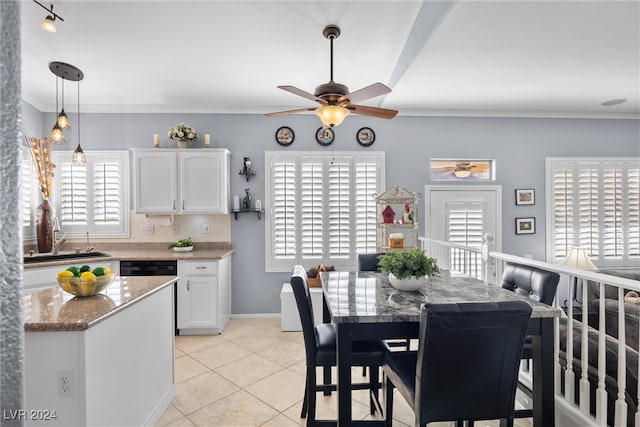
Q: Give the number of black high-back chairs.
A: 4